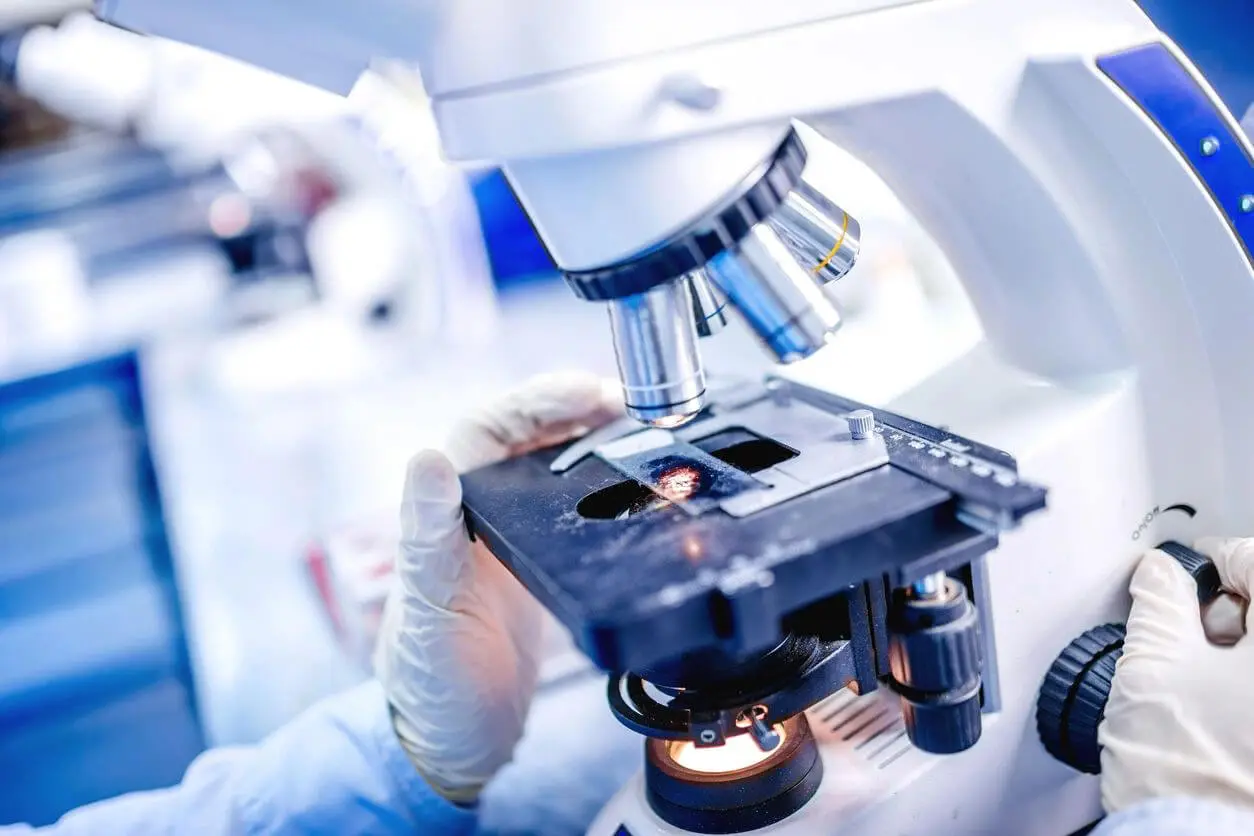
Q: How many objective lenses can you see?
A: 4